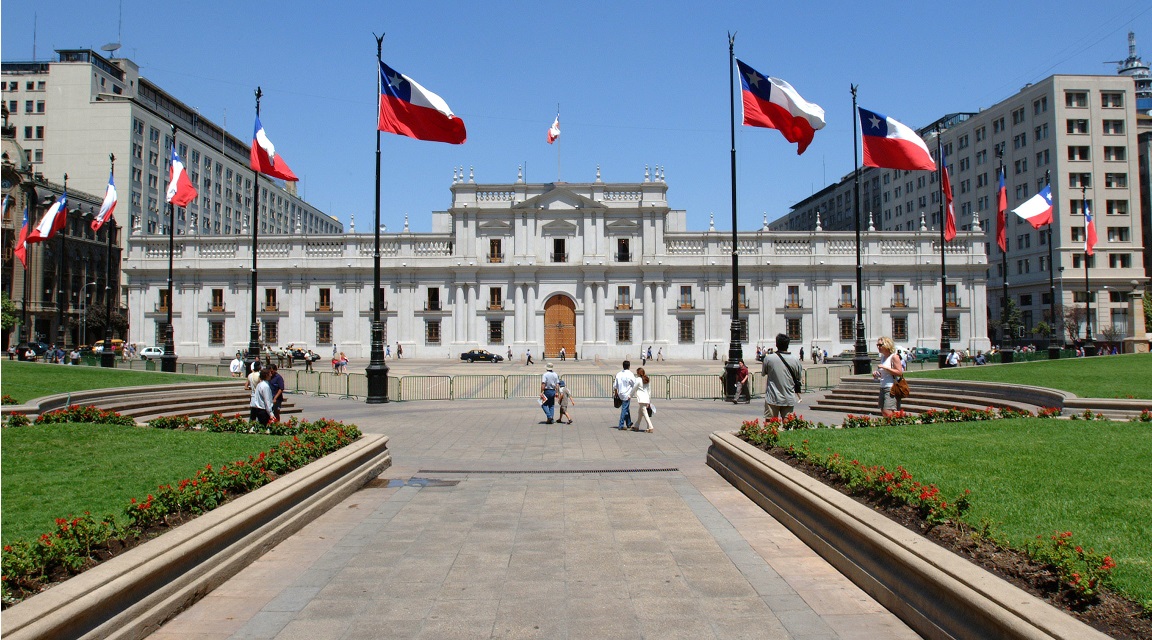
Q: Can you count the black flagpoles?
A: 12